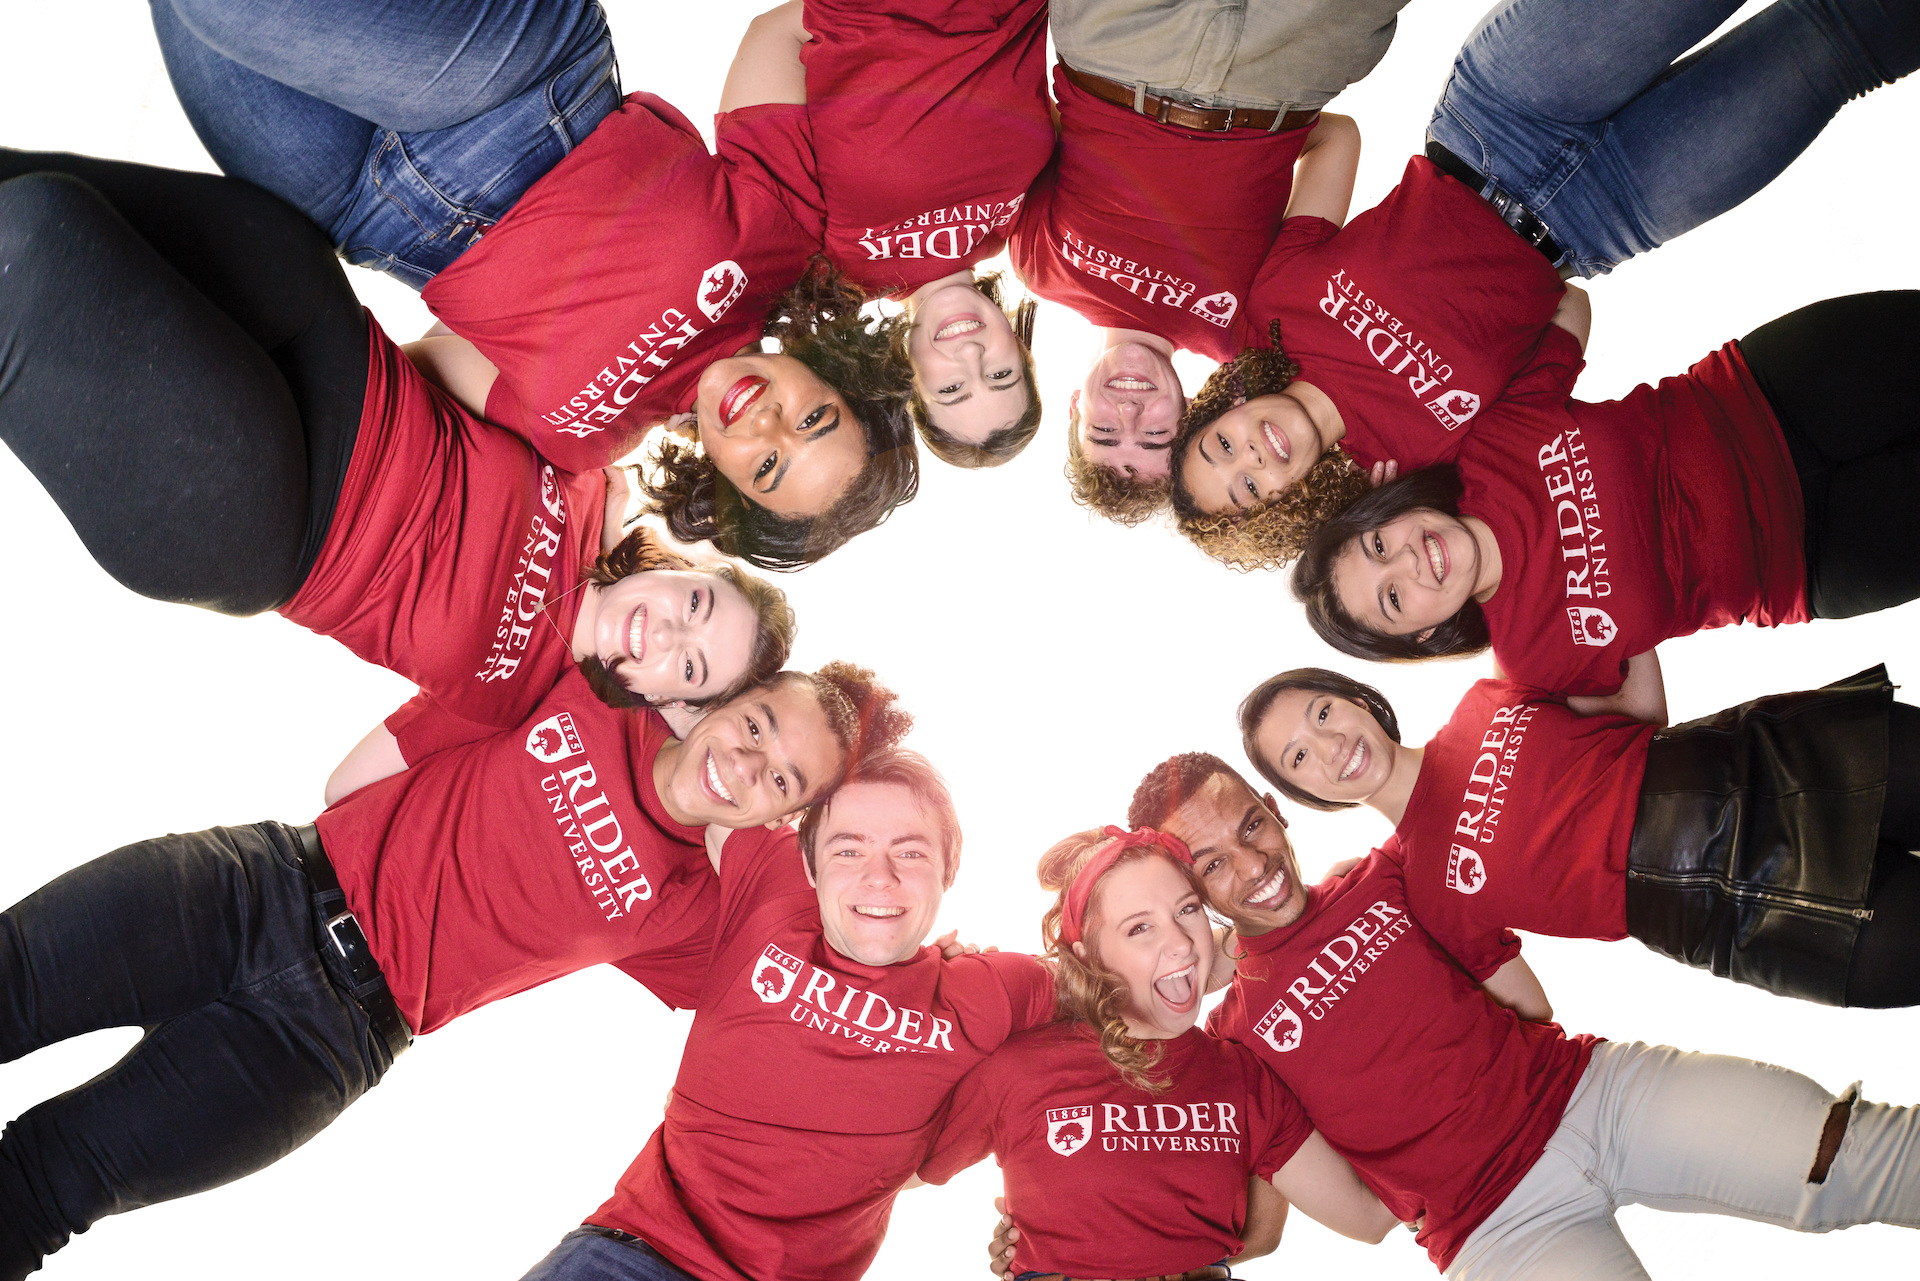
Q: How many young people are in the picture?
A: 11